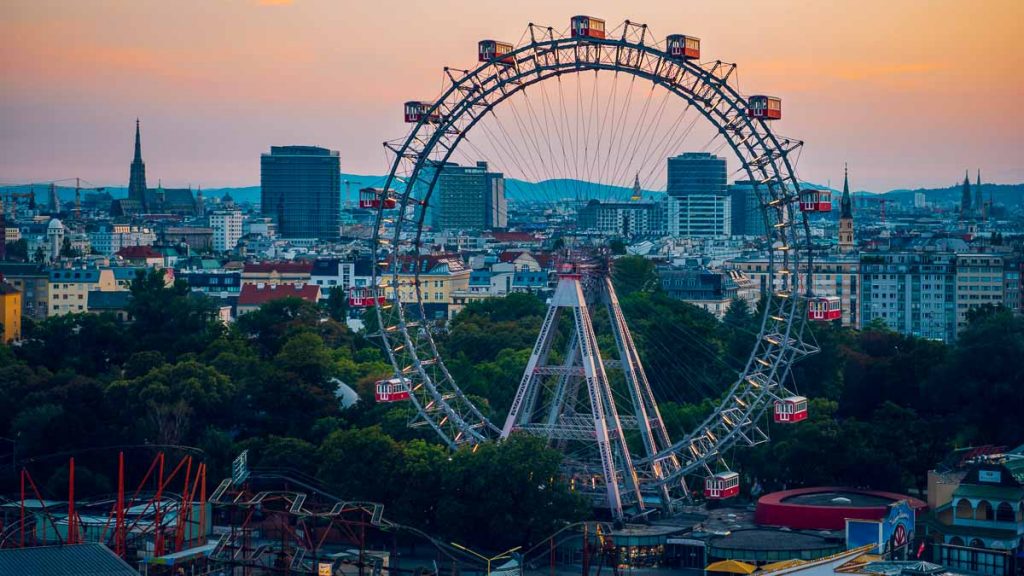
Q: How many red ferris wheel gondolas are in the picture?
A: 12